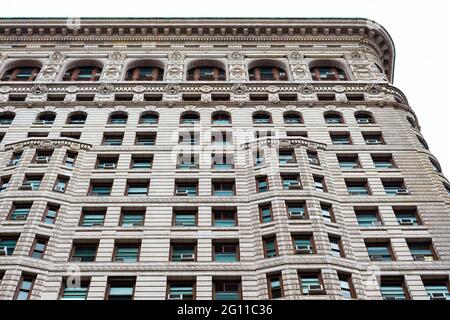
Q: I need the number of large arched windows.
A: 6